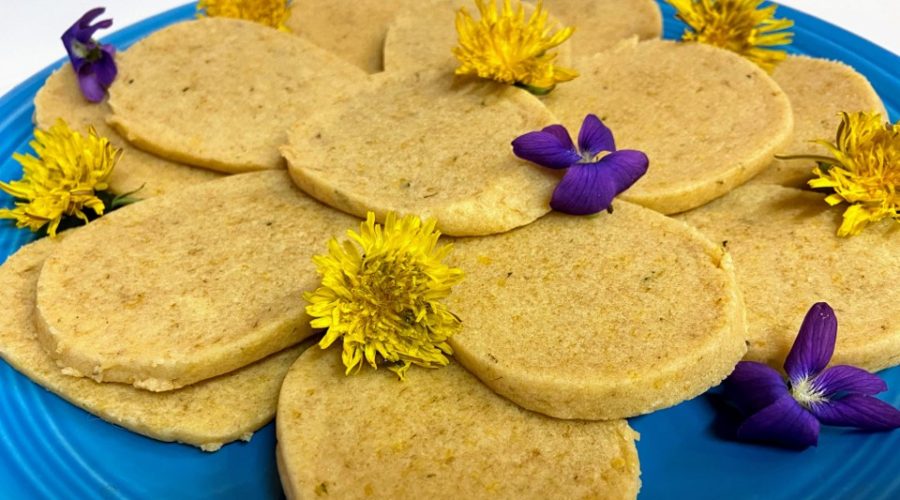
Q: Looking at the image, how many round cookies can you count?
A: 13